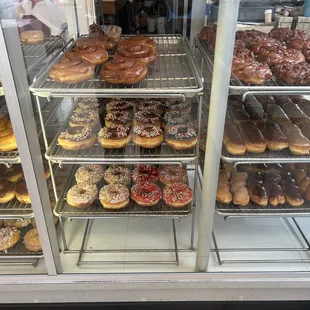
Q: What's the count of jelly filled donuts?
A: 0